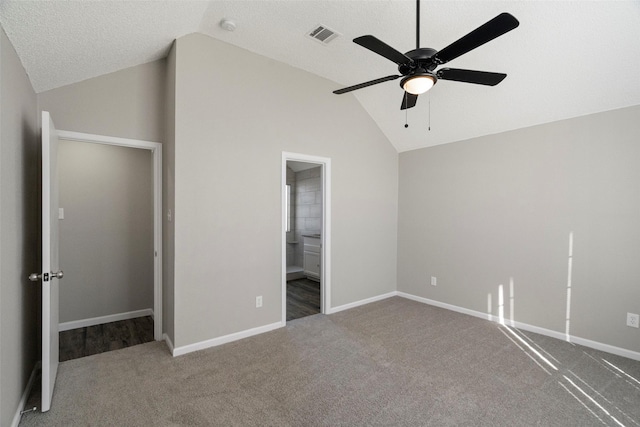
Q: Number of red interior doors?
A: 0